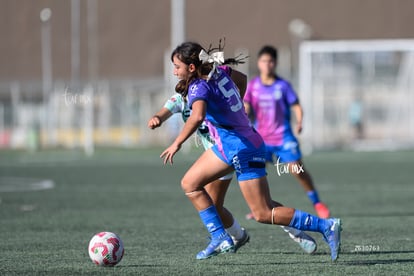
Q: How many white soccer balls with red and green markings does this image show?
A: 1